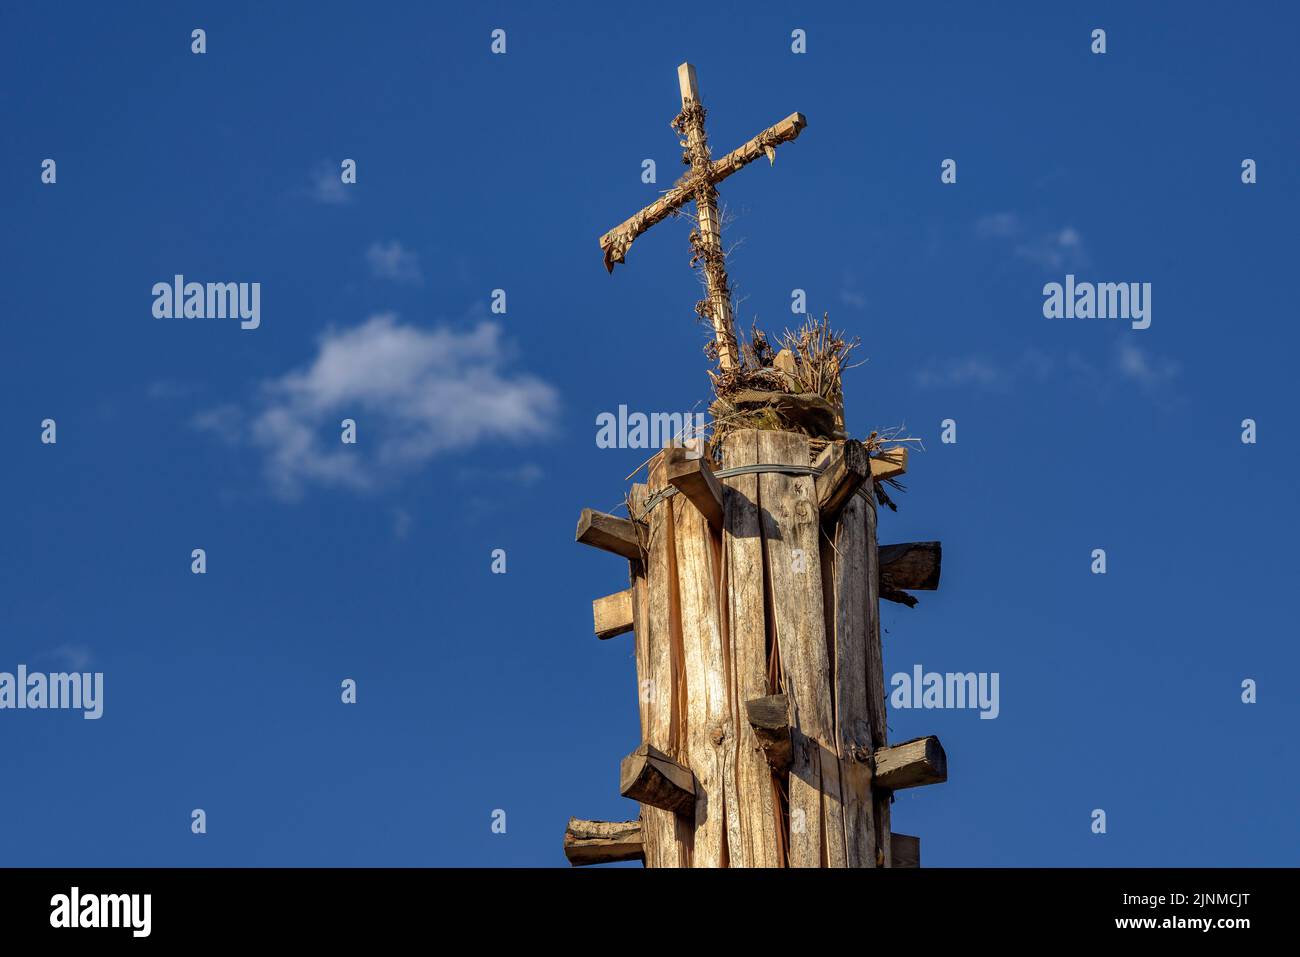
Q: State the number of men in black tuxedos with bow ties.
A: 0